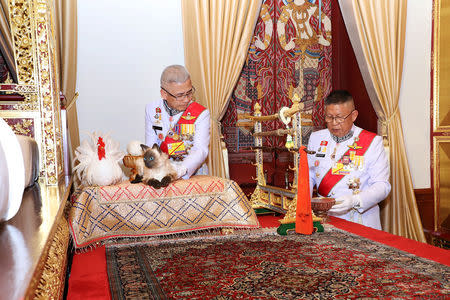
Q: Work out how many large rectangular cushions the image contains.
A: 1